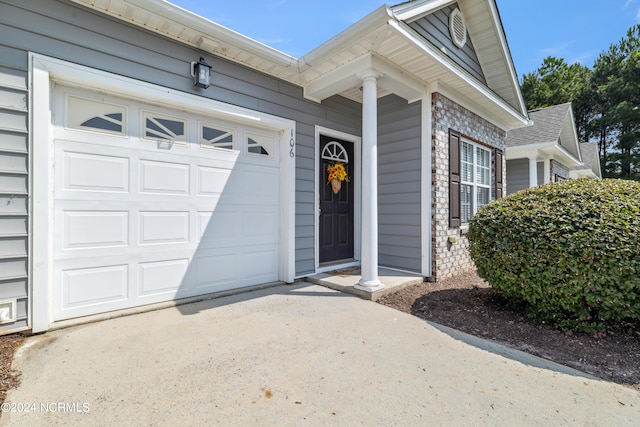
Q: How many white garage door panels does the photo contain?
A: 12